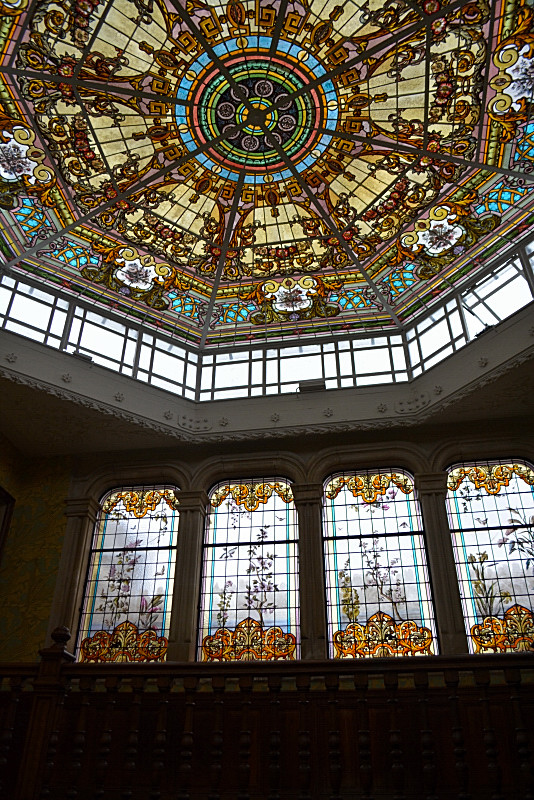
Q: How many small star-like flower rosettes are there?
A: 11